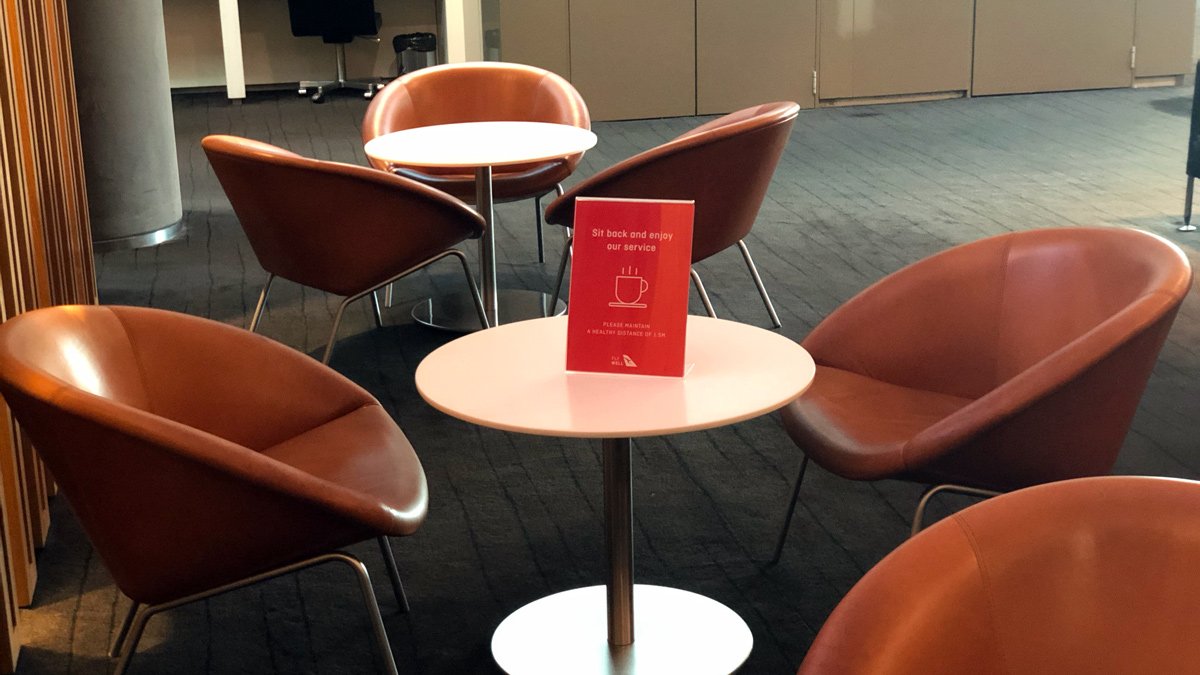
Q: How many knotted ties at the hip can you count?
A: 0